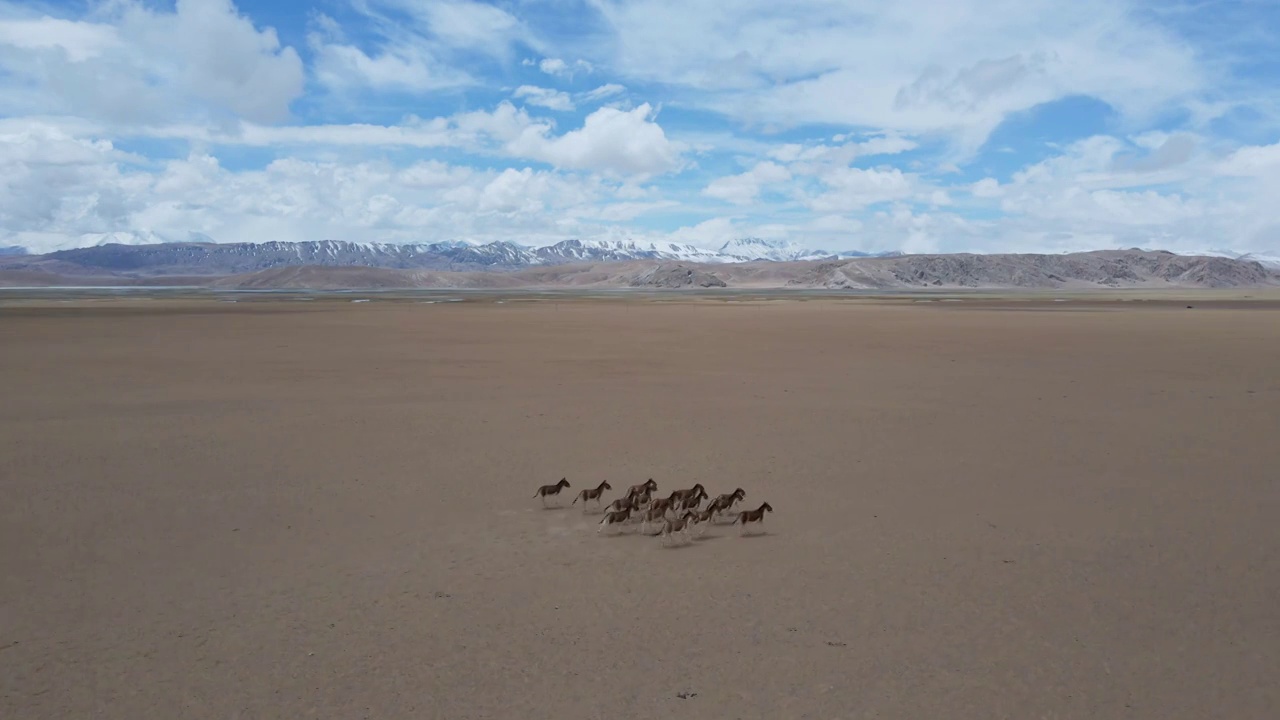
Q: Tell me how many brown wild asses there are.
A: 15